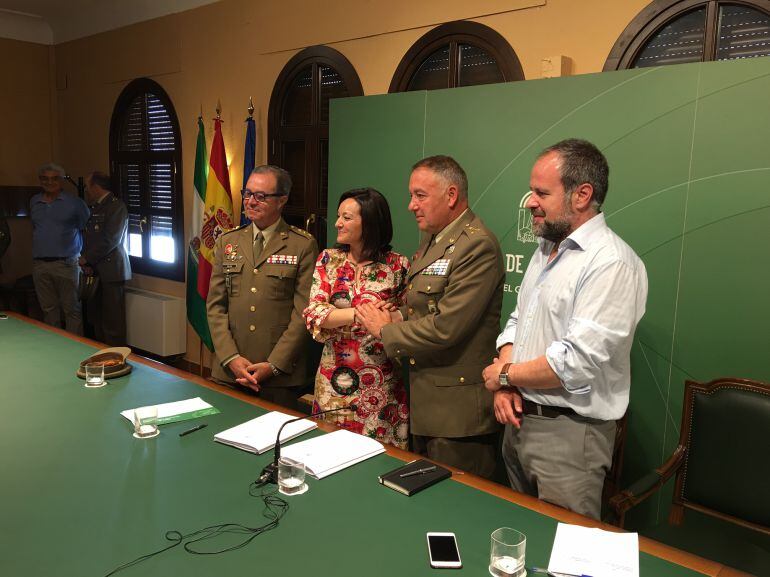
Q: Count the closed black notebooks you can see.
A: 1